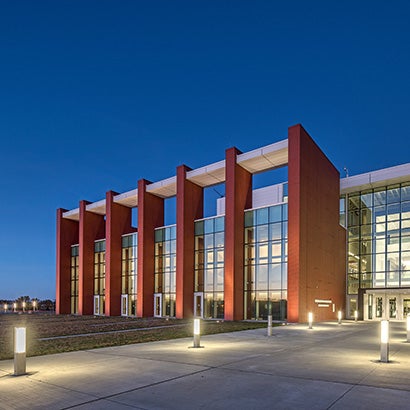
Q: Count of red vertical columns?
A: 7